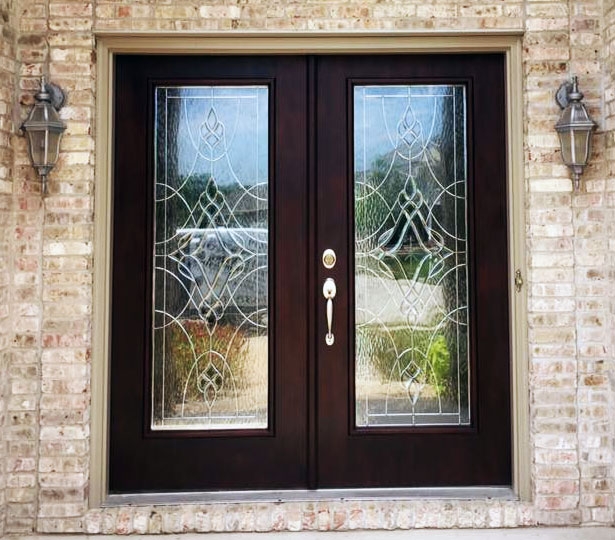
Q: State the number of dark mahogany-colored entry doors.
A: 2